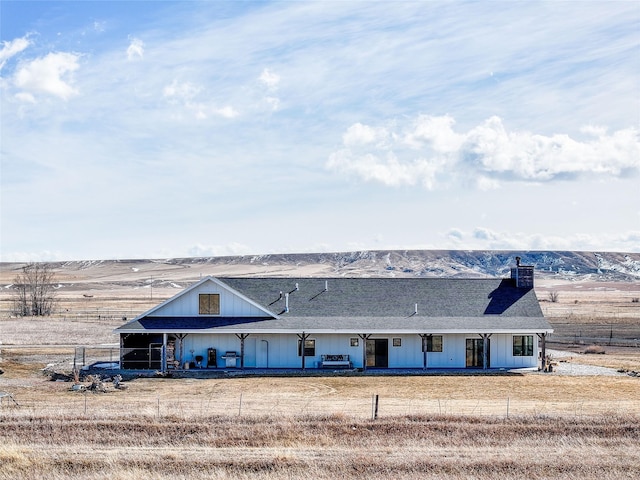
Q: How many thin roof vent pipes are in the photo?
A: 5